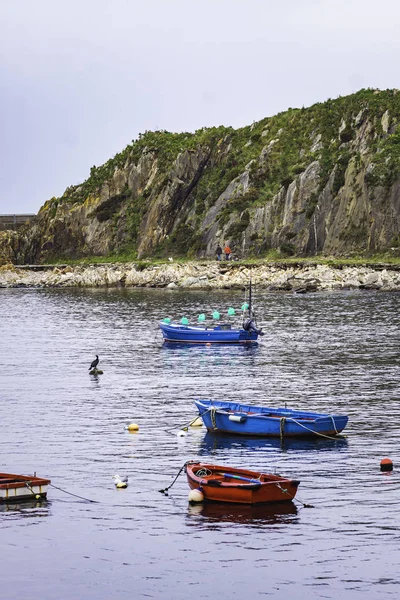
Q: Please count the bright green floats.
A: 6